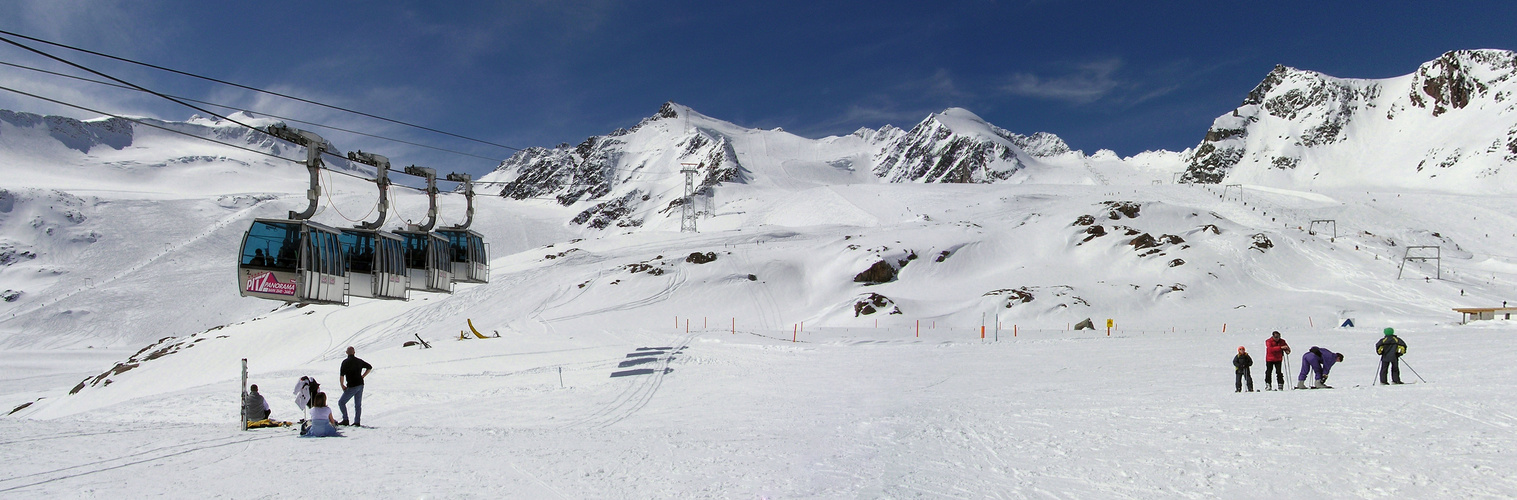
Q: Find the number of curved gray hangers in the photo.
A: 4